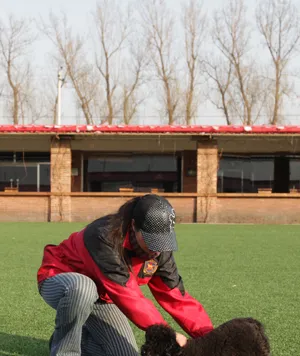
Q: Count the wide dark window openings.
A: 3